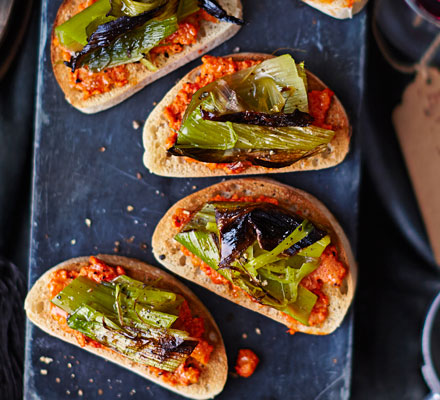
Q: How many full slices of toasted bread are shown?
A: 3